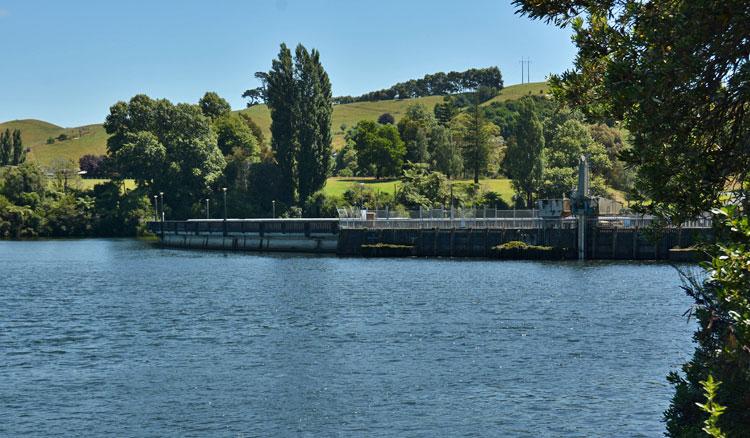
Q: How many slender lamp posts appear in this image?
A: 5